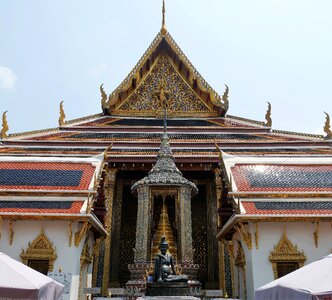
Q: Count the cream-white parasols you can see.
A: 2